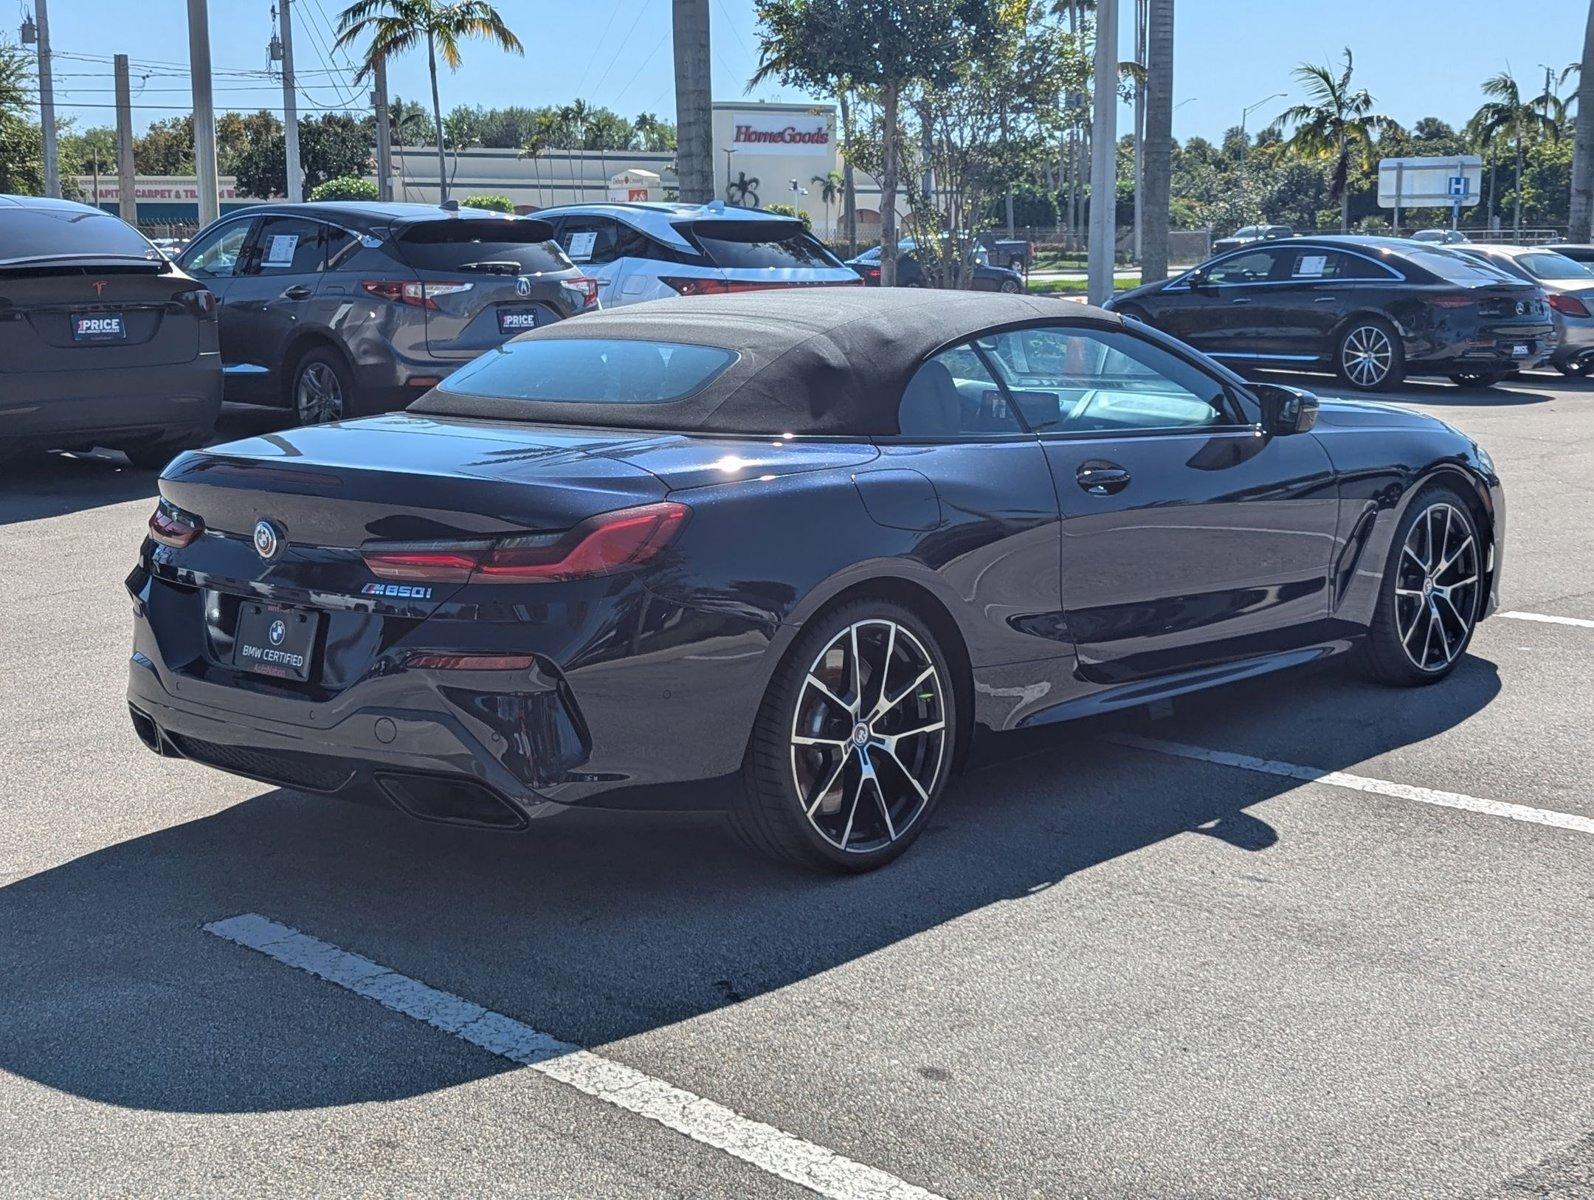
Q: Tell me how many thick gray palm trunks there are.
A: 3